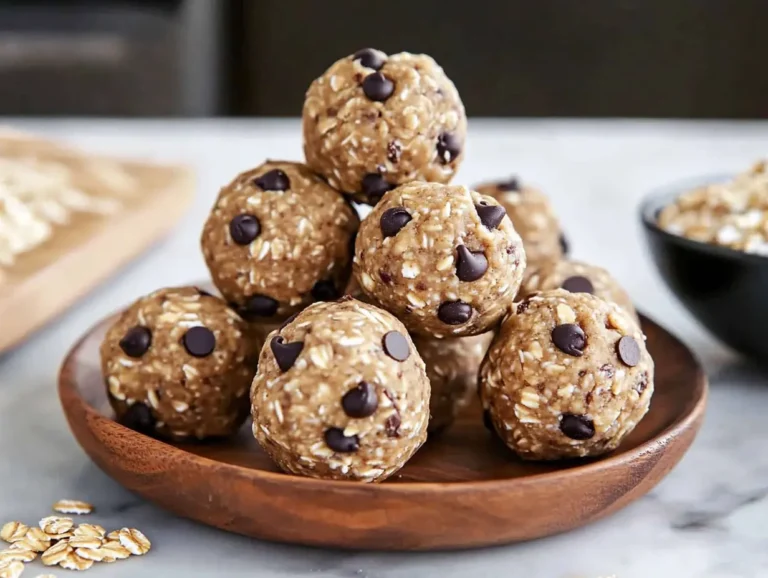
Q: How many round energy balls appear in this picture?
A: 9